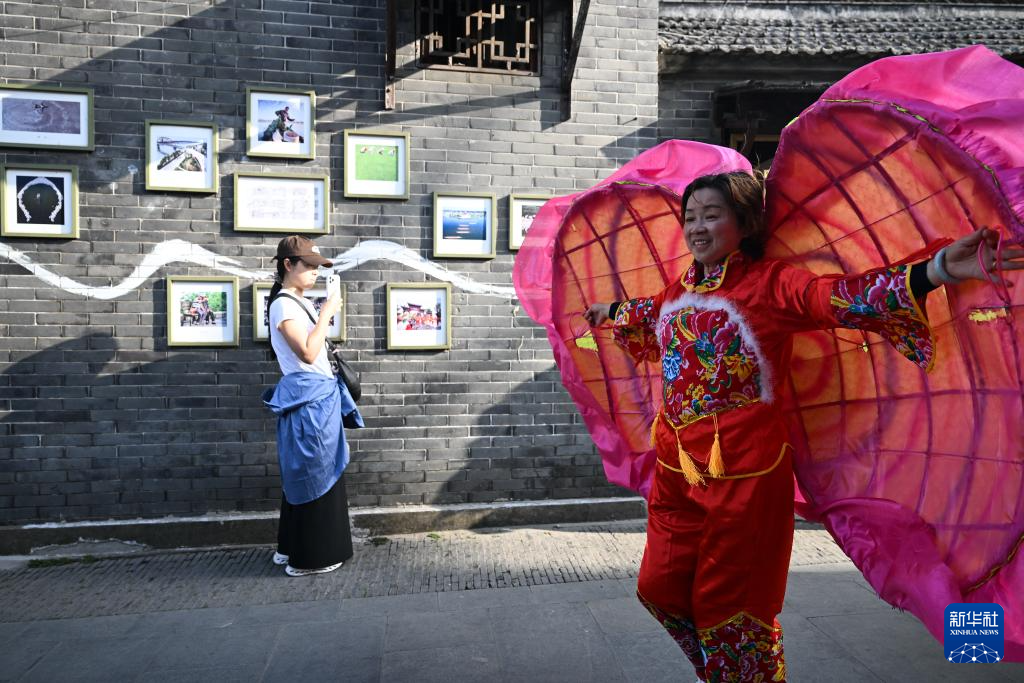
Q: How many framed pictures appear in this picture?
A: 11